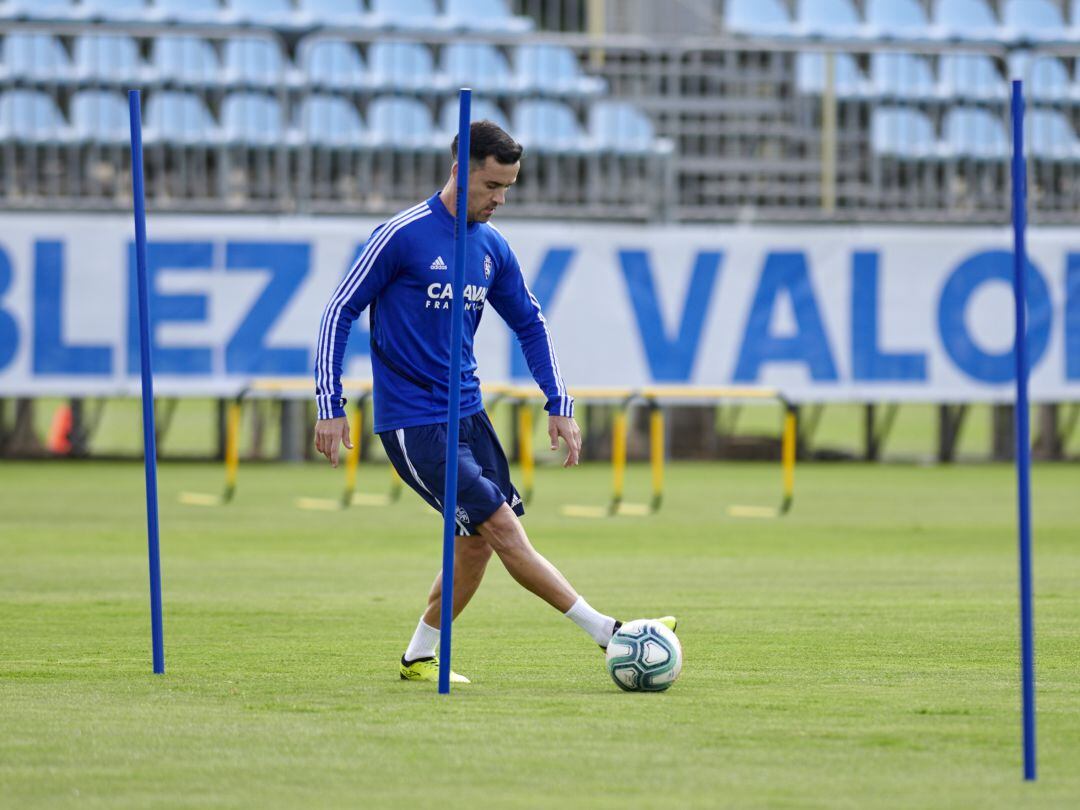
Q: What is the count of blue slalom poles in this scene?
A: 3